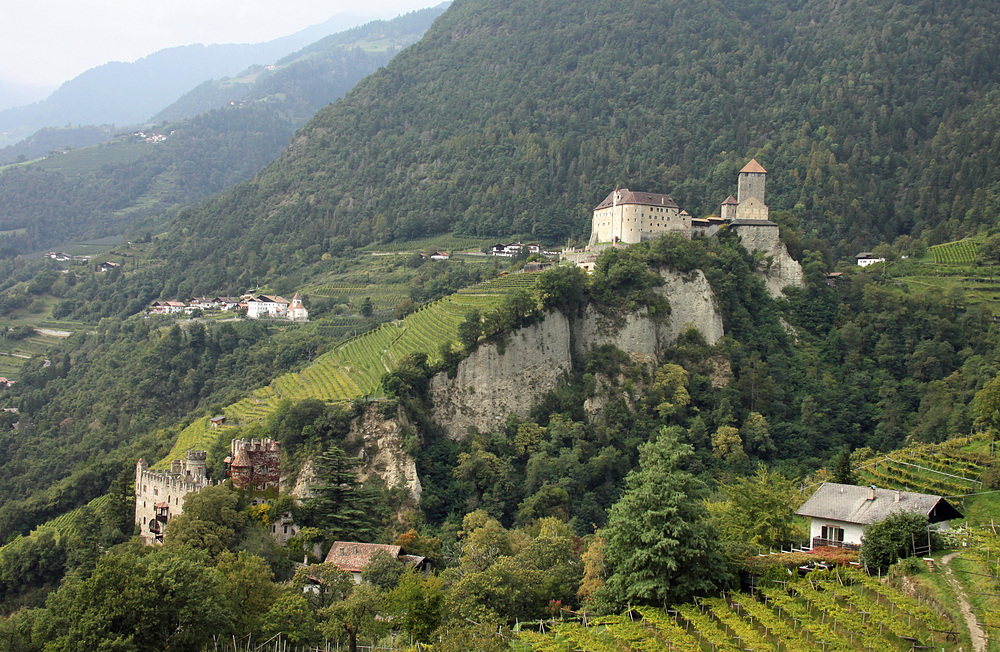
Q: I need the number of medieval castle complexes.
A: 2